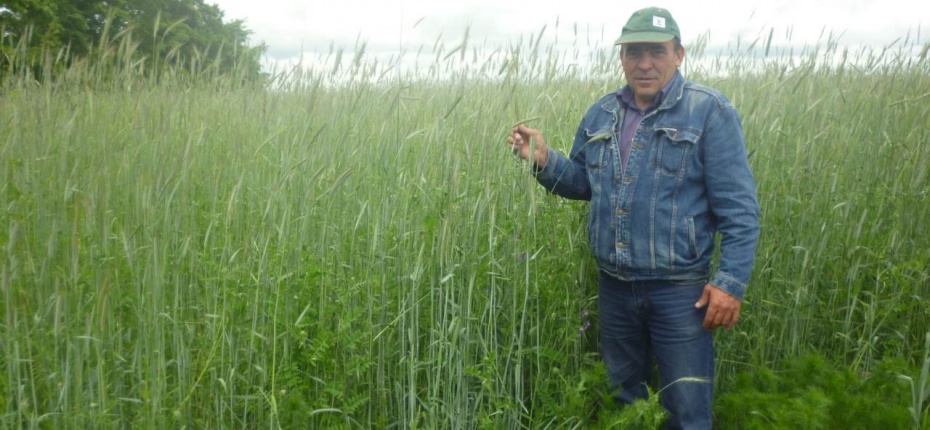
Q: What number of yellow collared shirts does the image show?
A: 0